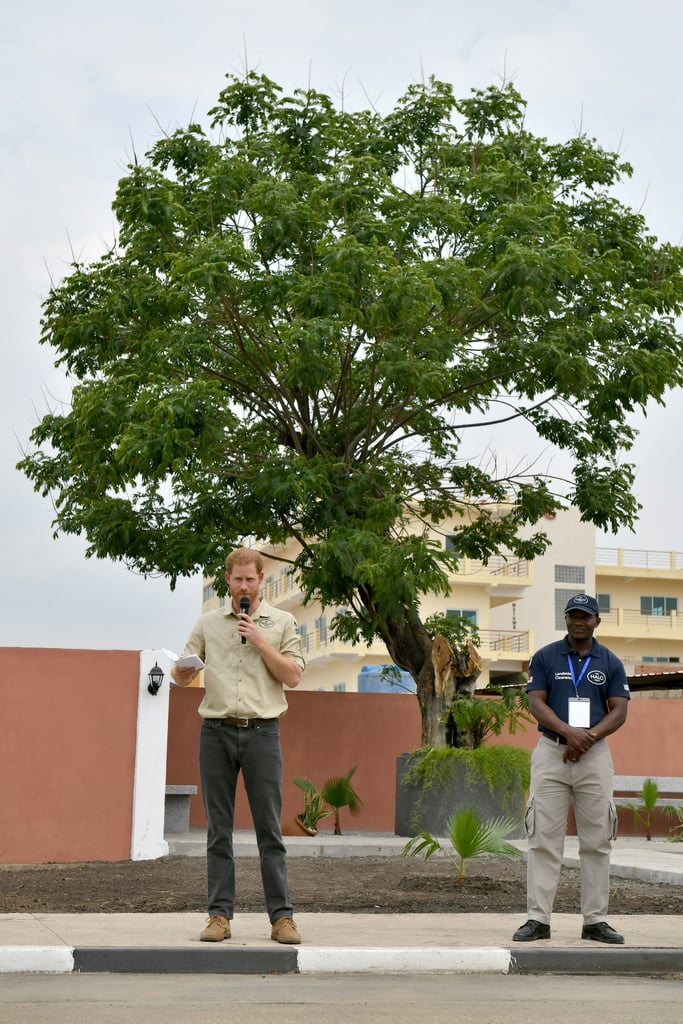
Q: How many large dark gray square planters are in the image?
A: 1